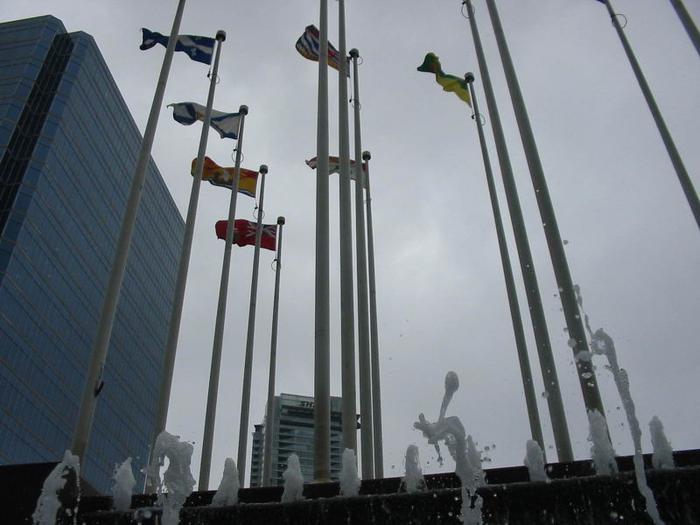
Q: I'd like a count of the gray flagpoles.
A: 14